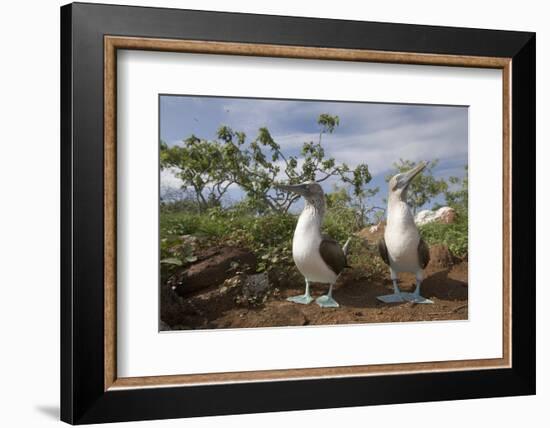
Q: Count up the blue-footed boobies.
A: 2